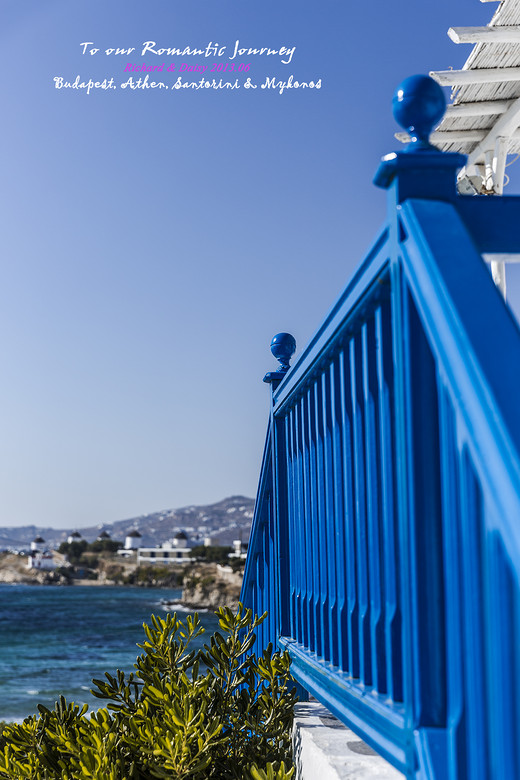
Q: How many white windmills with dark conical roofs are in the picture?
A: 5